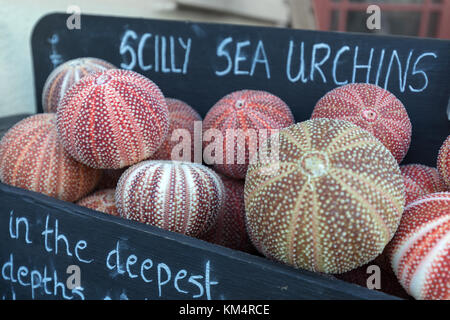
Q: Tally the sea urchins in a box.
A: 13